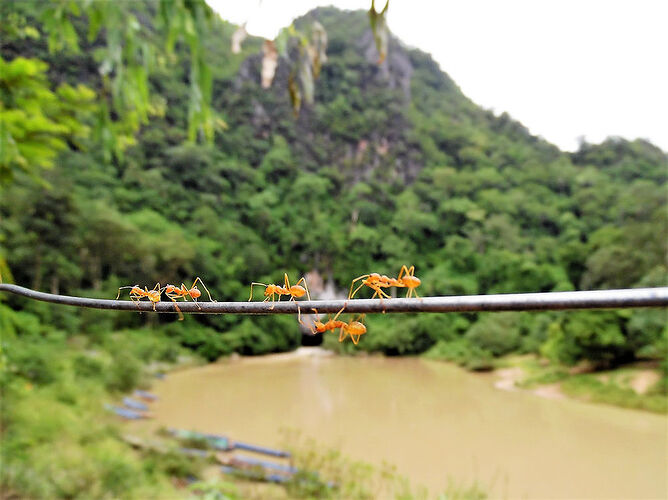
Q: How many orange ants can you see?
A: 5